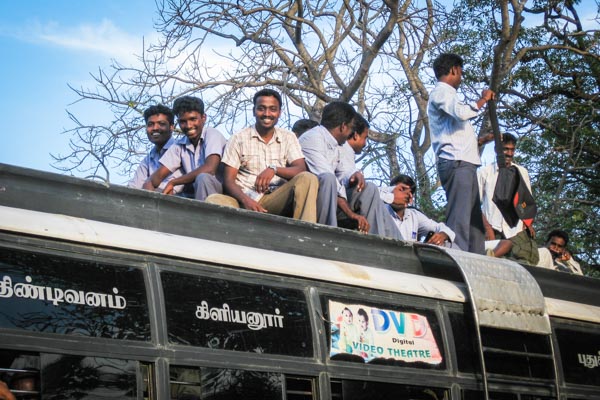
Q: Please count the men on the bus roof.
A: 10